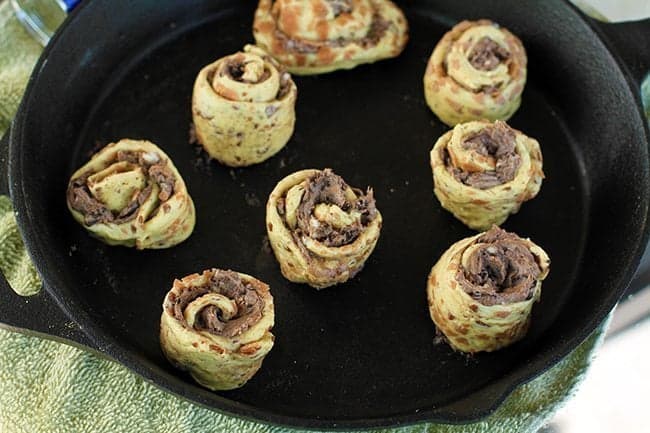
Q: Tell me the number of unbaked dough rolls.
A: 8